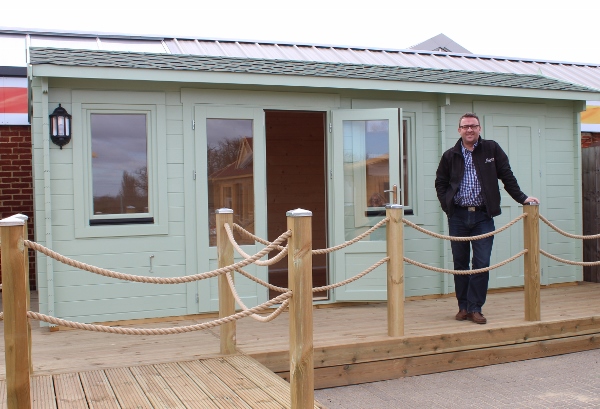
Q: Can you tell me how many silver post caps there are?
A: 6